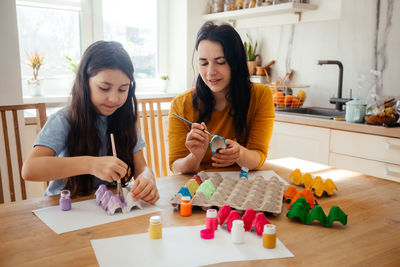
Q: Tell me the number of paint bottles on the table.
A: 7